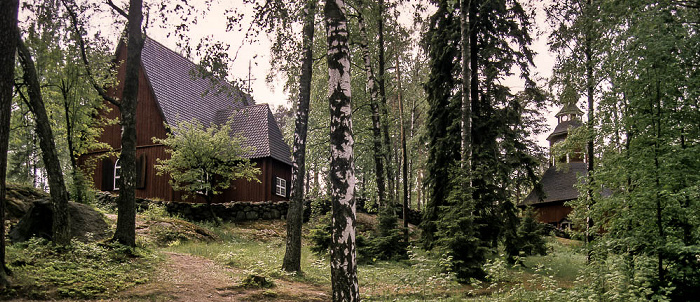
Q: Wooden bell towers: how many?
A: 1